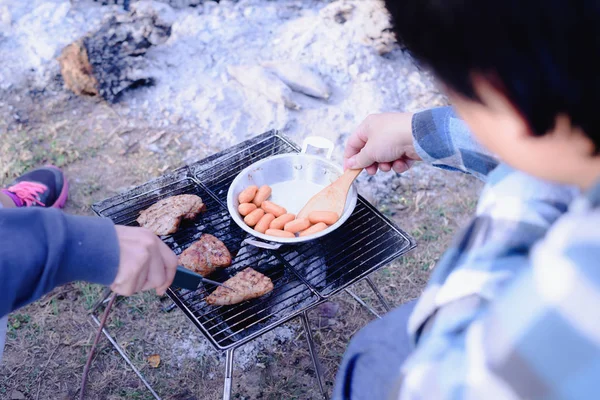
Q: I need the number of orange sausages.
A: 11